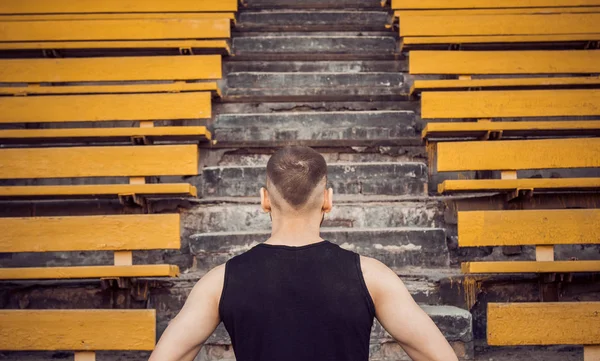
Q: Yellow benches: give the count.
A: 14